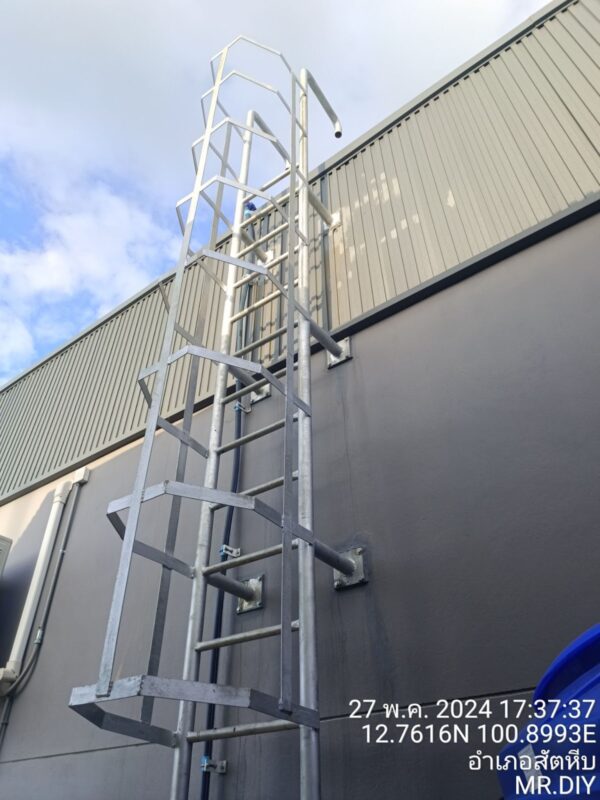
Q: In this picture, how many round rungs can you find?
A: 12